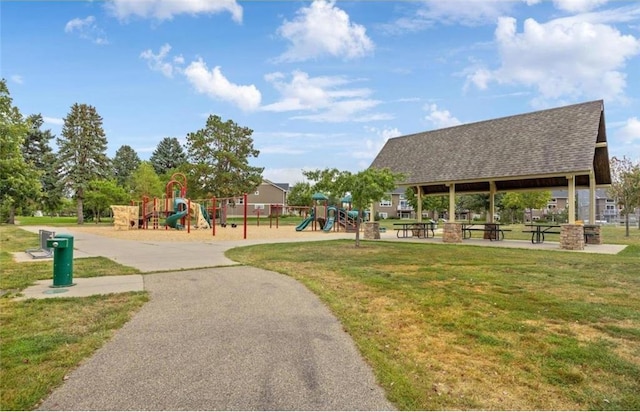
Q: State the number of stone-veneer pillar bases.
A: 6